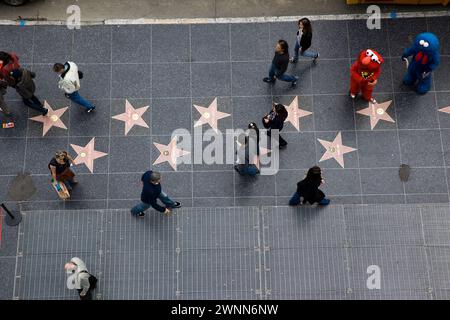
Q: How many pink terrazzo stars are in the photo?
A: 10